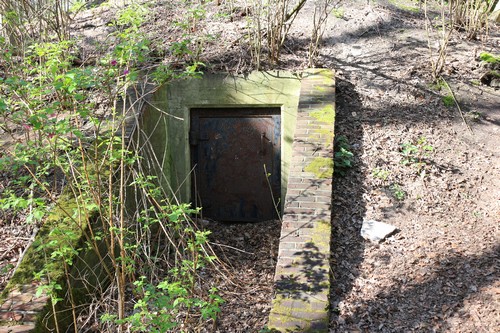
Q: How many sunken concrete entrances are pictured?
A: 1